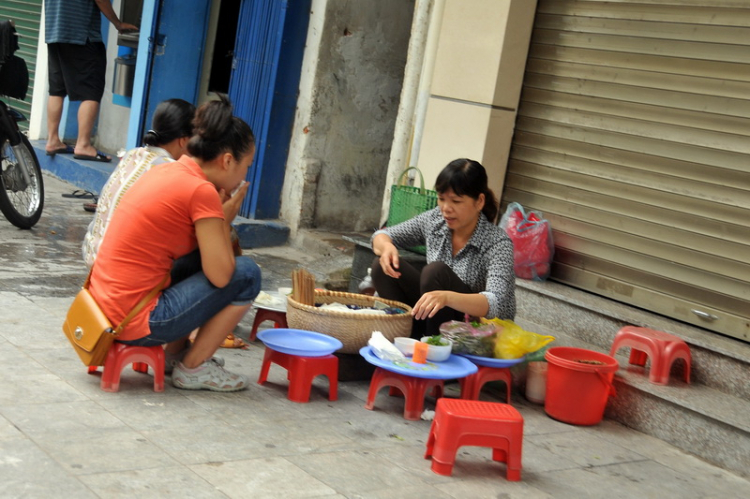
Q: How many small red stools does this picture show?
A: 7